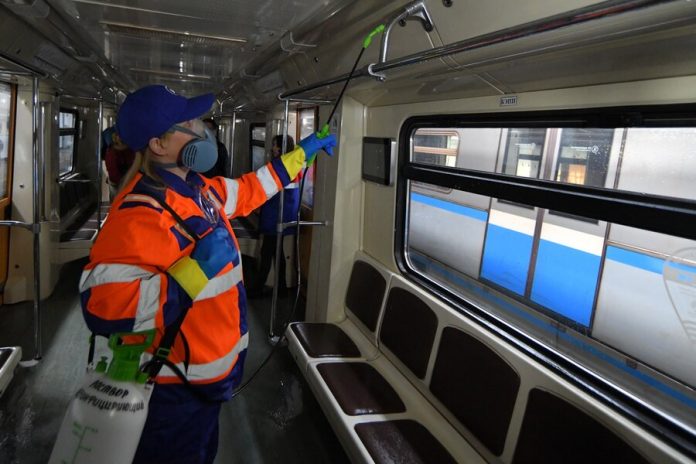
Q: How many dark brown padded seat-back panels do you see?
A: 4